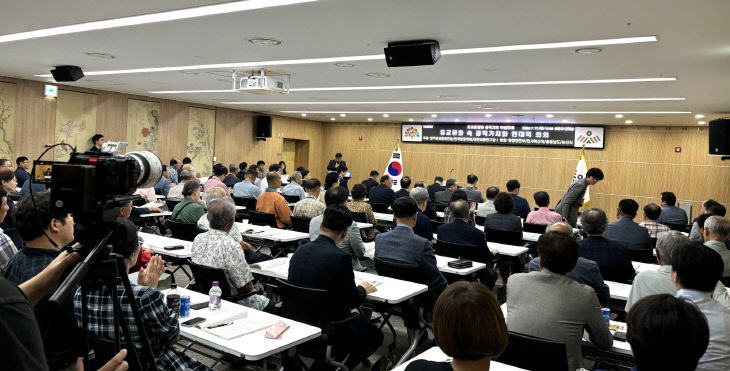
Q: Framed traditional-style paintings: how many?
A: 4